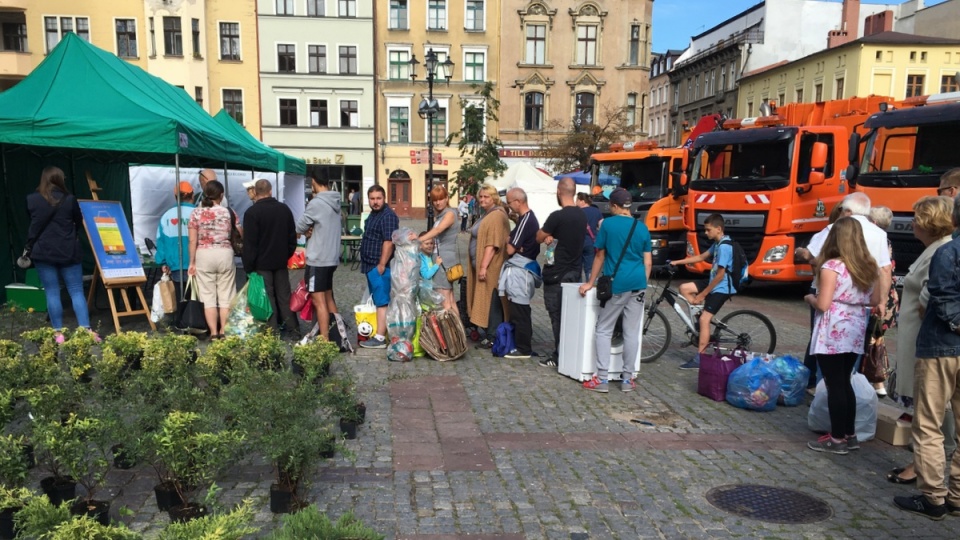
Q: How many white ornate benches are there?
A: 0